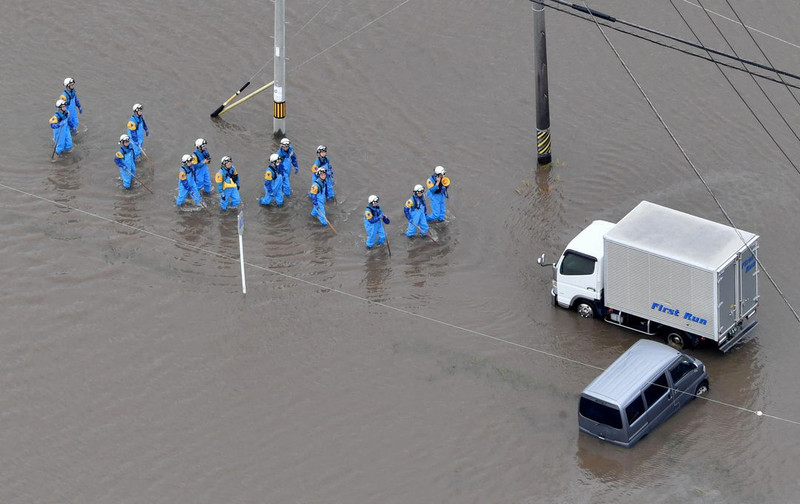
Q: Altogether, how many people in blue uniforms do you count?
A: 14